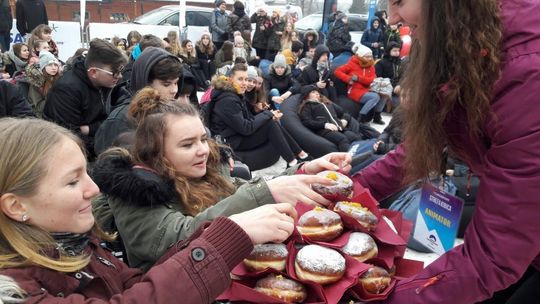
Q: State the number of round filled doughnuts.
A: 8